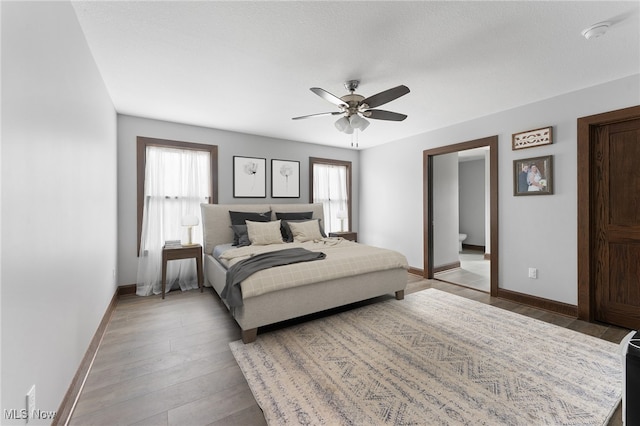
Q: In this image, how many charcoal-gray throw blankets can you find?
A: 1